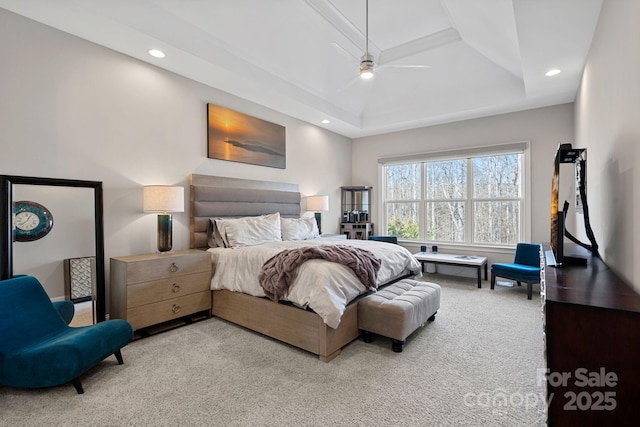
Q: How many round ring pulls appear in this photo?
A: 3